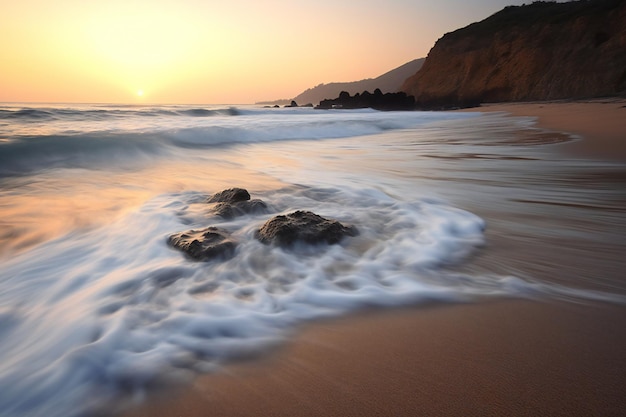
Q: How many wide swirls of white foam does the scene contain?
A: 1